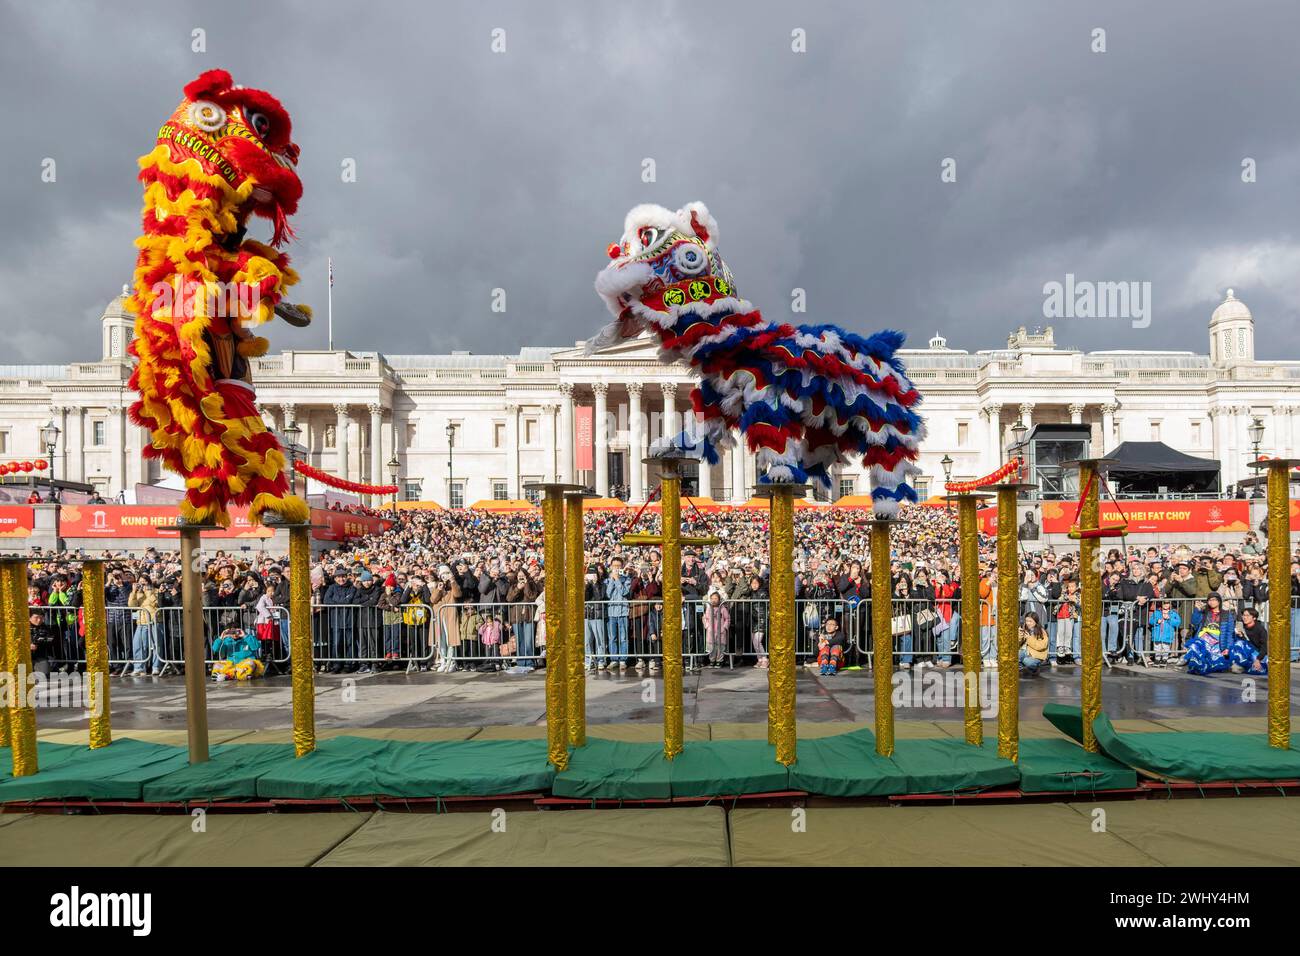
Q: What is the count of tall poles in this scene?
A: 15